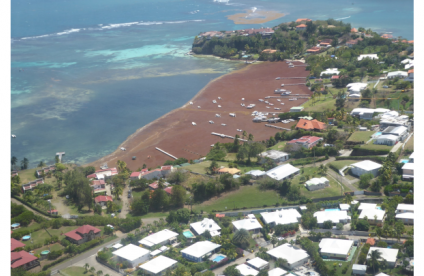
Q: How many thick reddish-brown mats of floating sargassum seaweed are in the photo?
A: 1